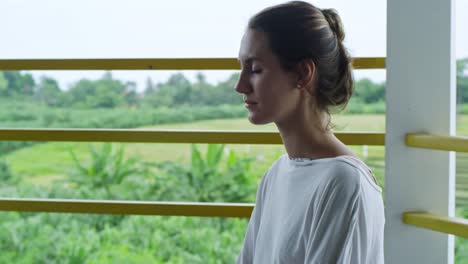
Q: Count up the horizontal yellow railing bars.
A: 5